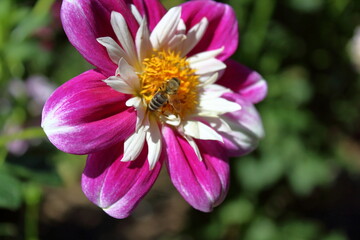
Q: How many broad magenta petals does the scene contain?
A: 8